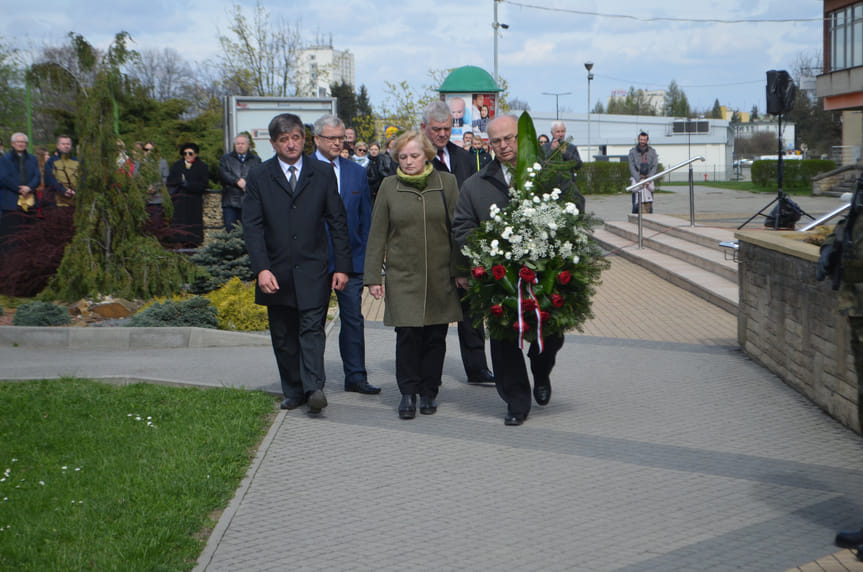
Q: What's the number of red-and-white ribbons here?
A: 2